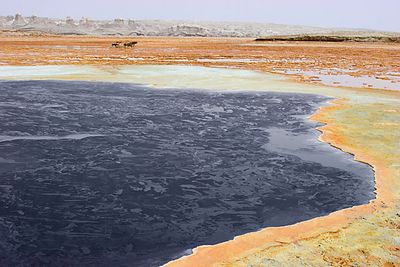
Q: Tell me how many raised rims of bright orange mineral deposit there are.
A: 1